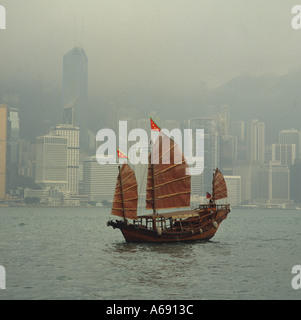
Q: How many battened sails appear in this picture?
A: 3